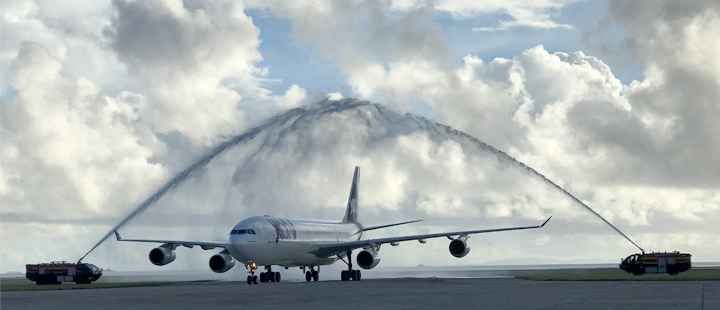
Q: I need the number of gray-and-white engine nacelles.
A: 4